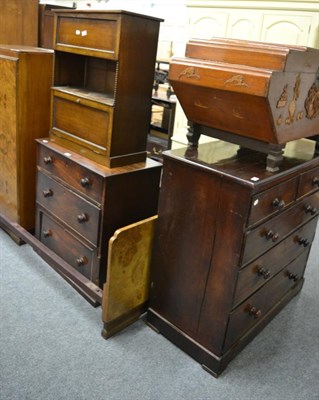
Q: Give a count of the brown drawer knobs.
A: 14